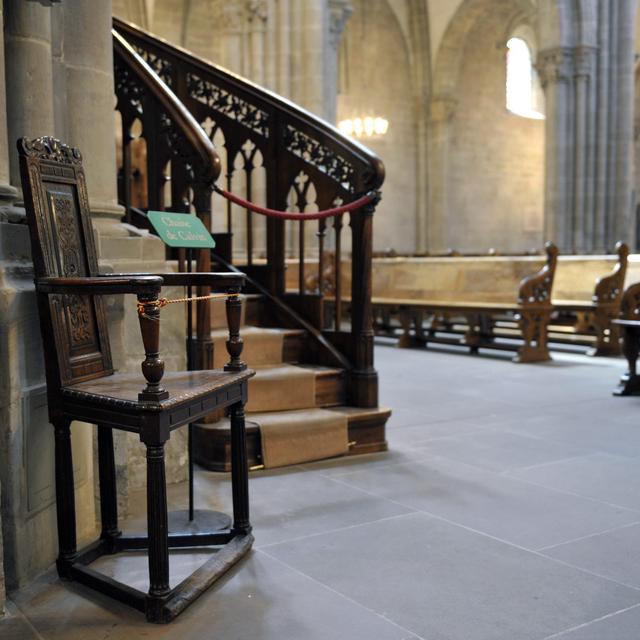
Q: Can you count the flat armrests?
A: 2